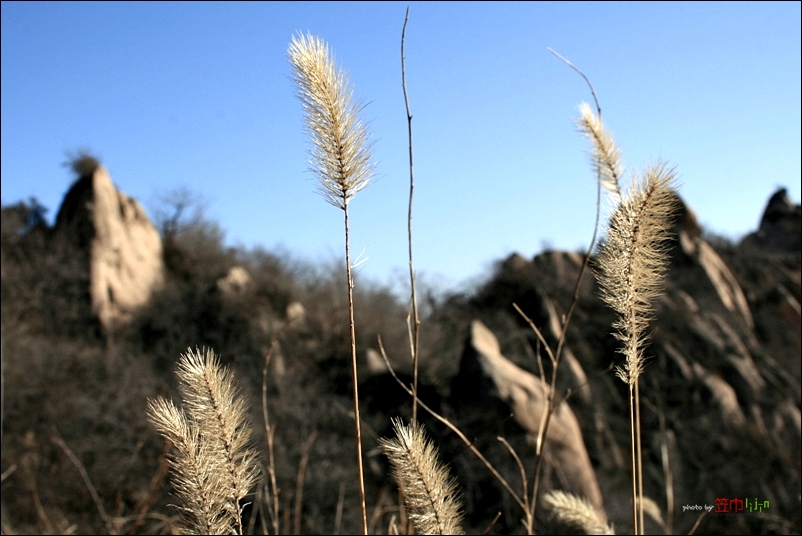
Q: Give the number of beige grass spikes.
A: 7